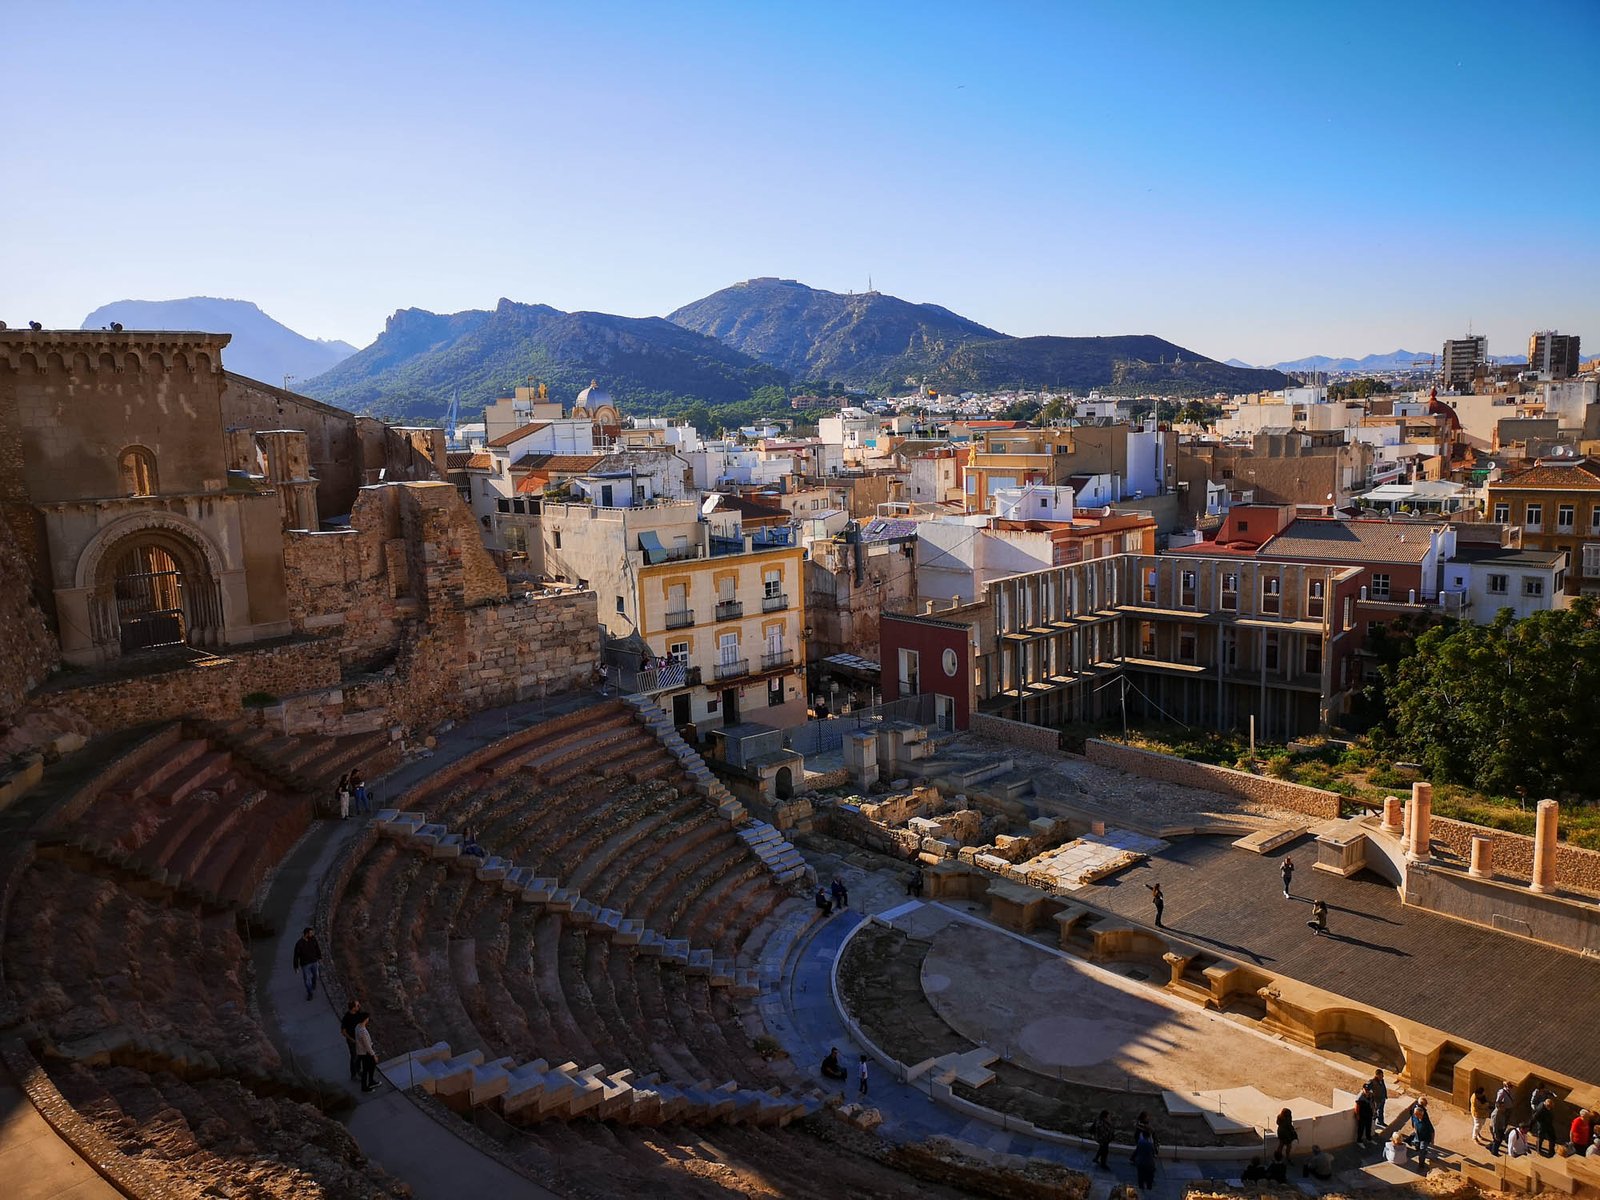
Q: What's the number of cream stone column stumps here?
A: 5